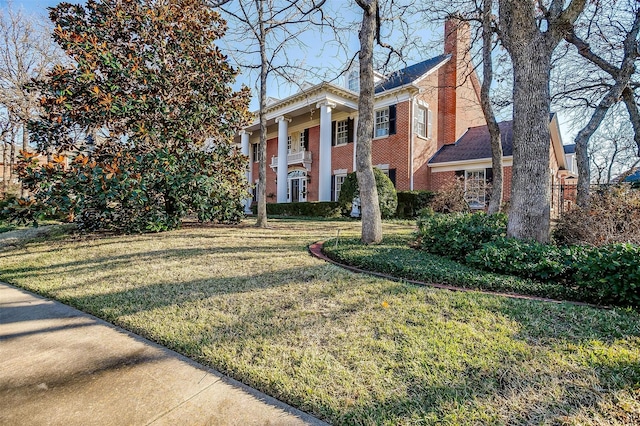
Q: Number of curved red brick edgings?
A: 1